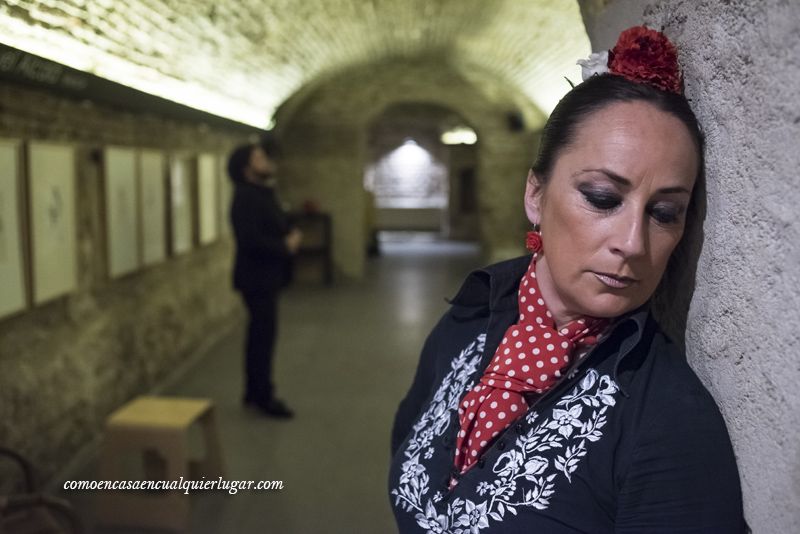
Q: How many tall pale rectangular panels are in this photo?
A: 6